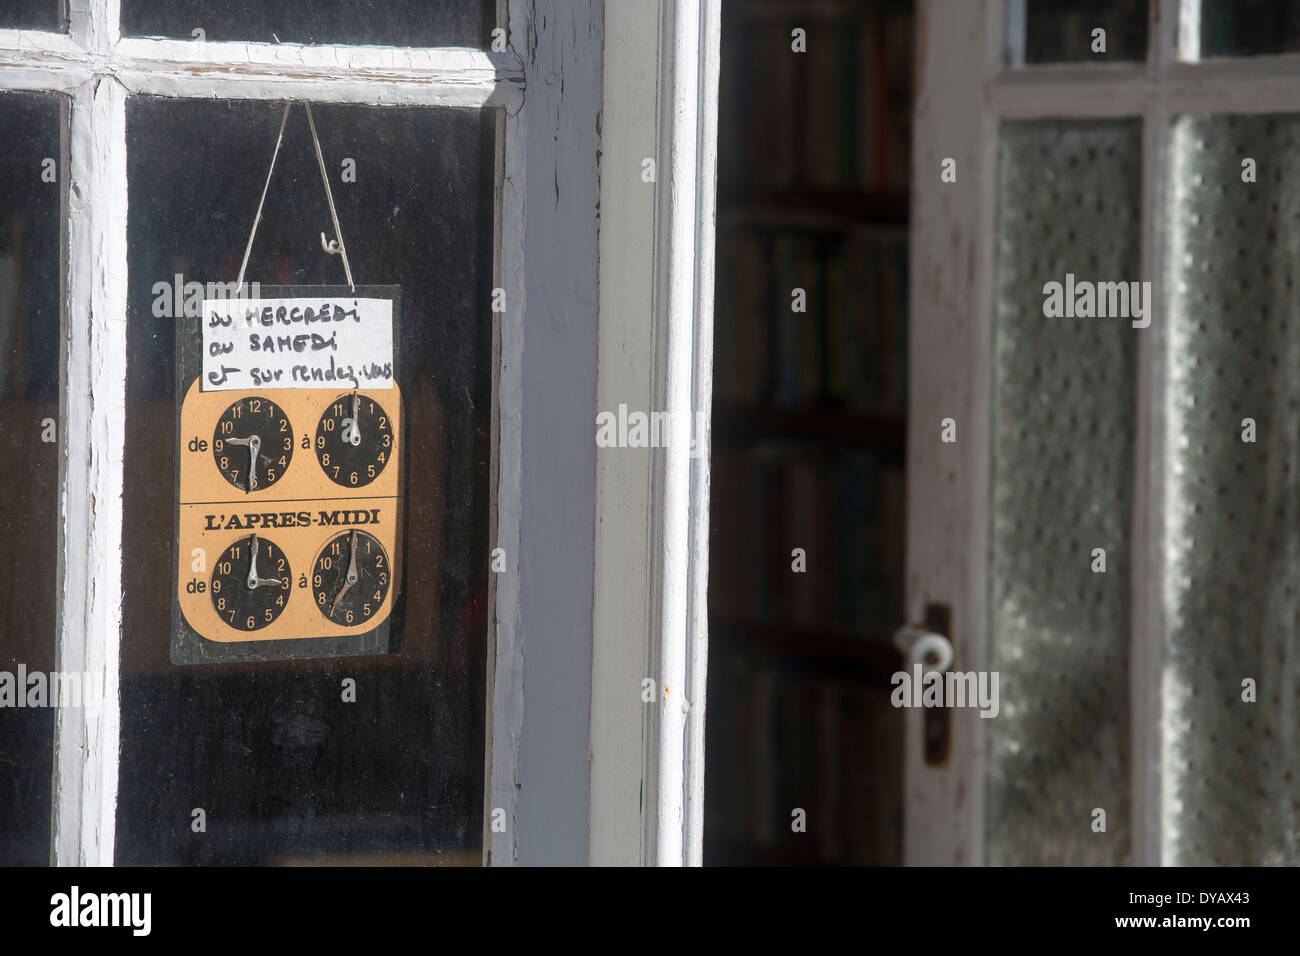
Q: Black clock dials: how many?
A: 4